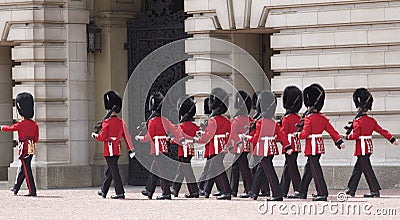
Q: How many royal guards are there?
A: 12